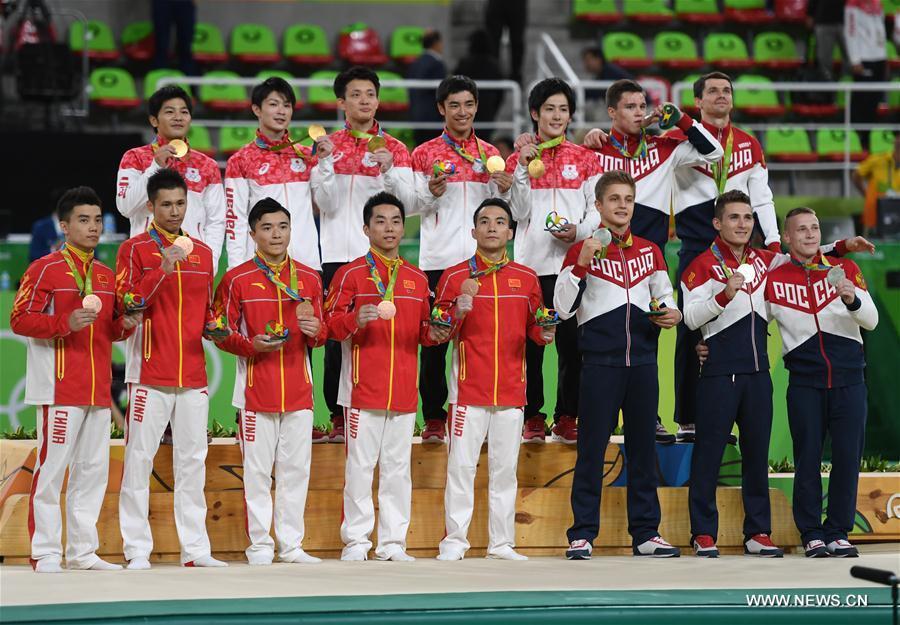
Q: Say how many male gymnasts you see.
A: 15